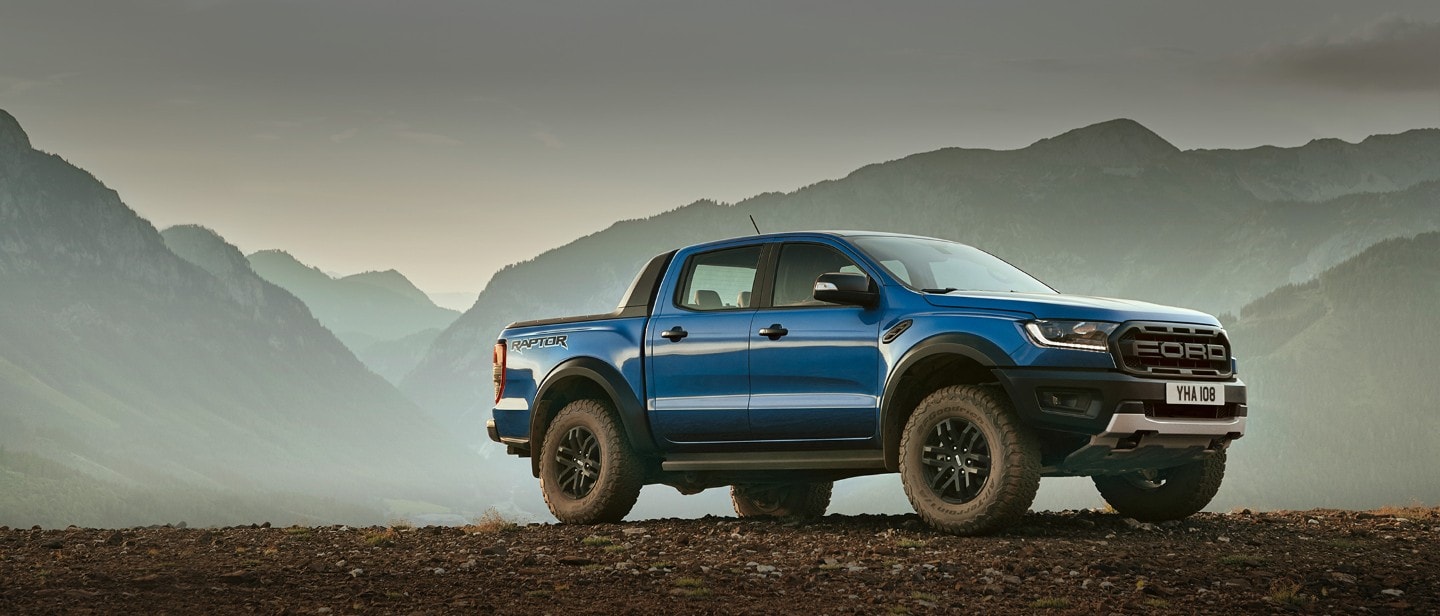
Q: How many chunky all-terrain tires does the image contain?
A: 4